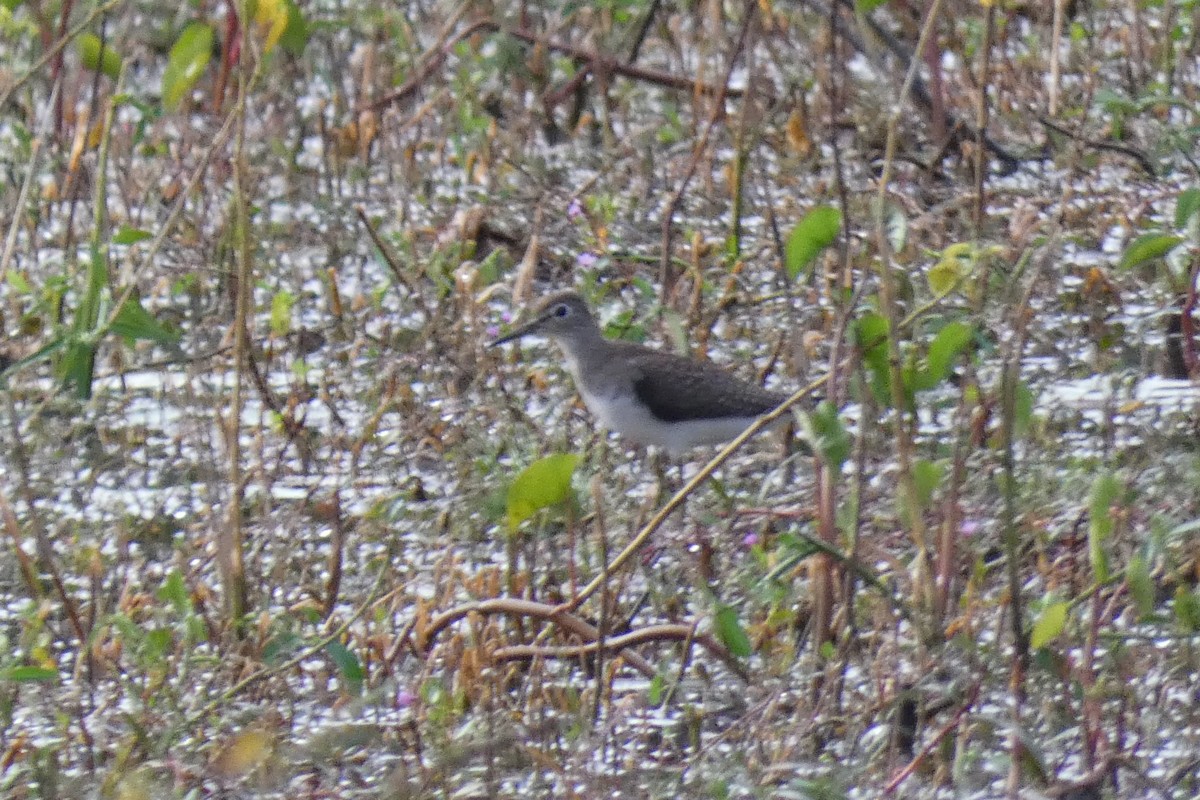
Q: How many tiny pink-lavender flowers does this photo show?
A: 7